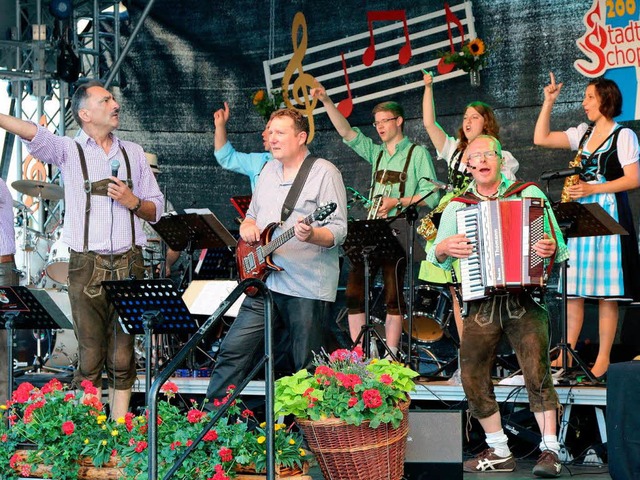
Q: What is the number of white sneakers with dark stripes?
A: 0